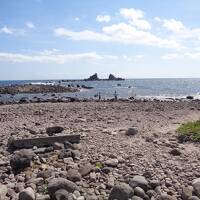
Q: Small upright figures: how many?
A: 2